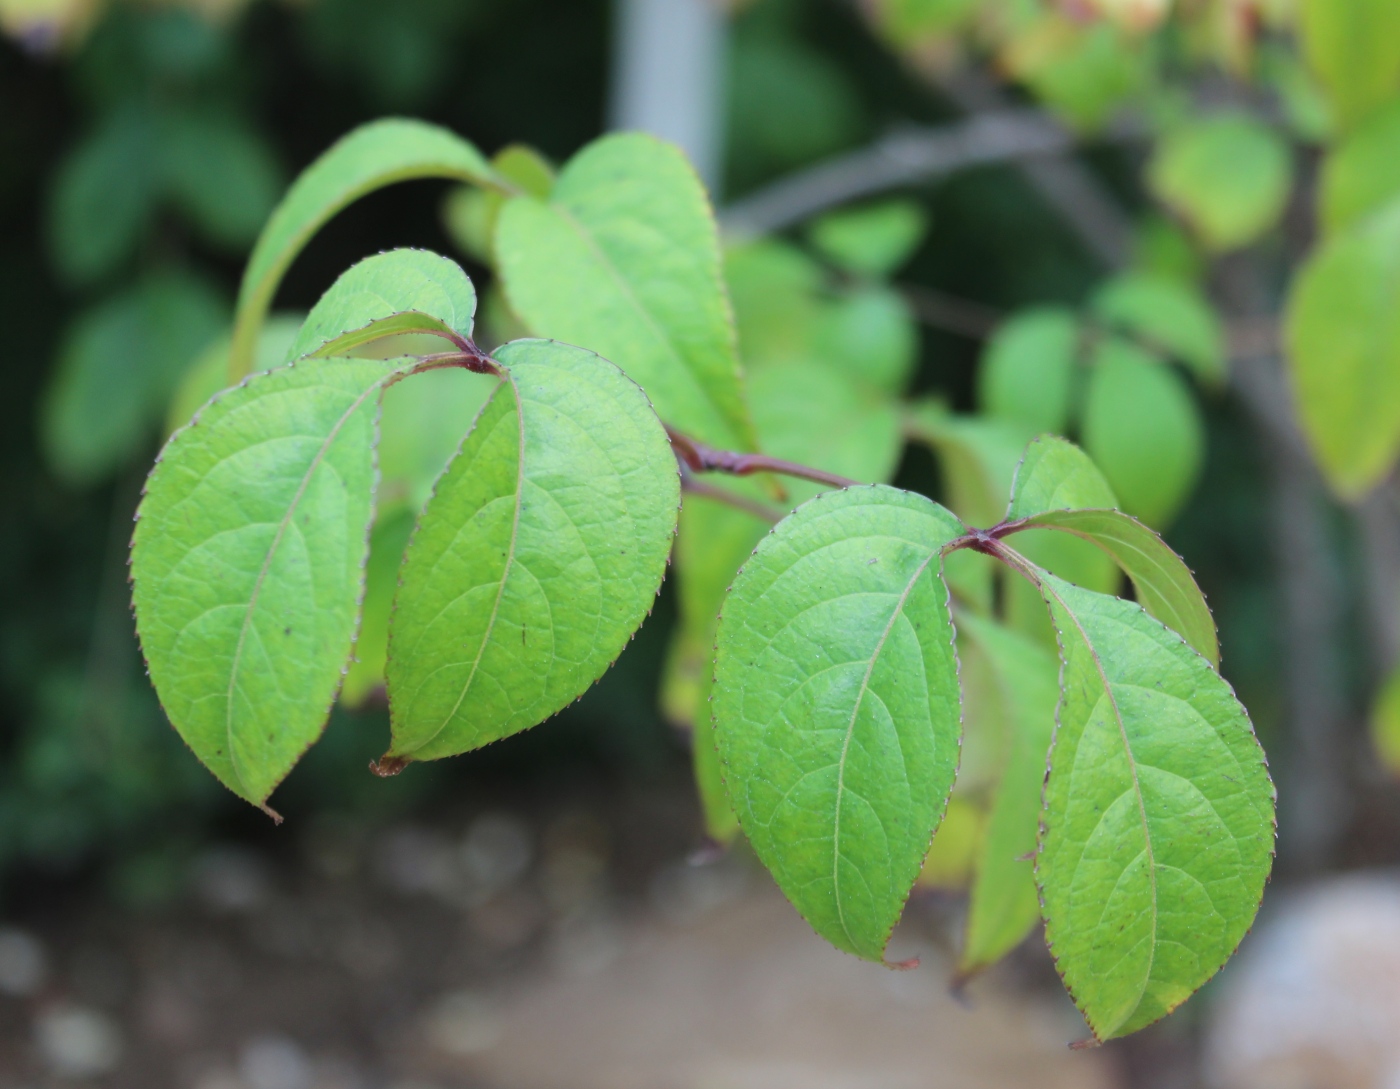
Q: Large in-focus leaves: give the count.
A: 4